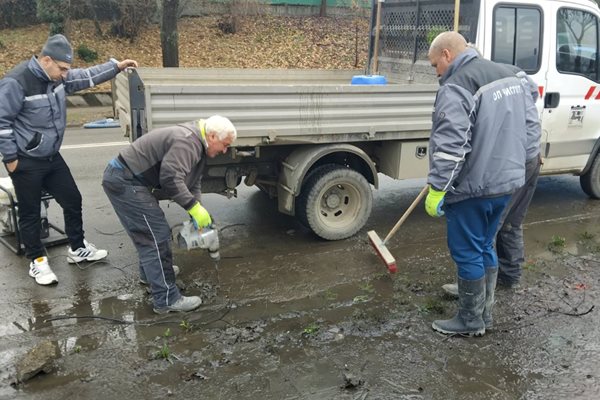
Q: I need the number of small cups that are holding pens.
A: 0